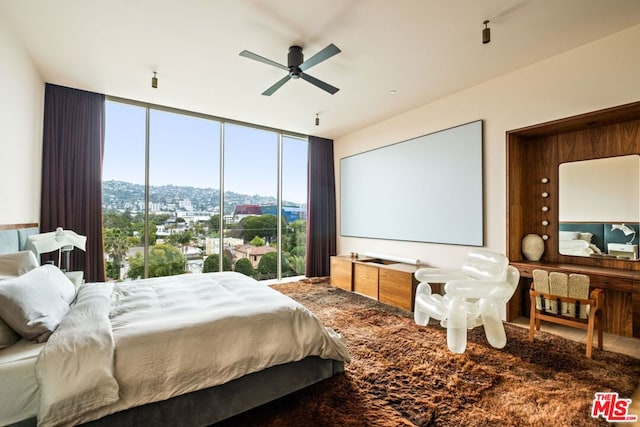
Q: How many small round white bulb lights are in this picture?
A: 5